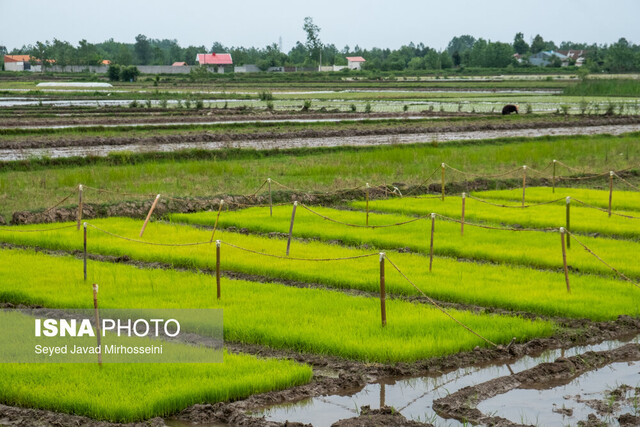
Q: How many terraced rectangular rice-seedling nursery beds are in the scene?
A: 6